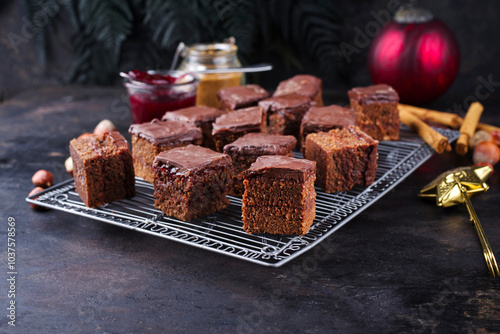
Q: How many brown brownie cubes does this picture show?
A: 13